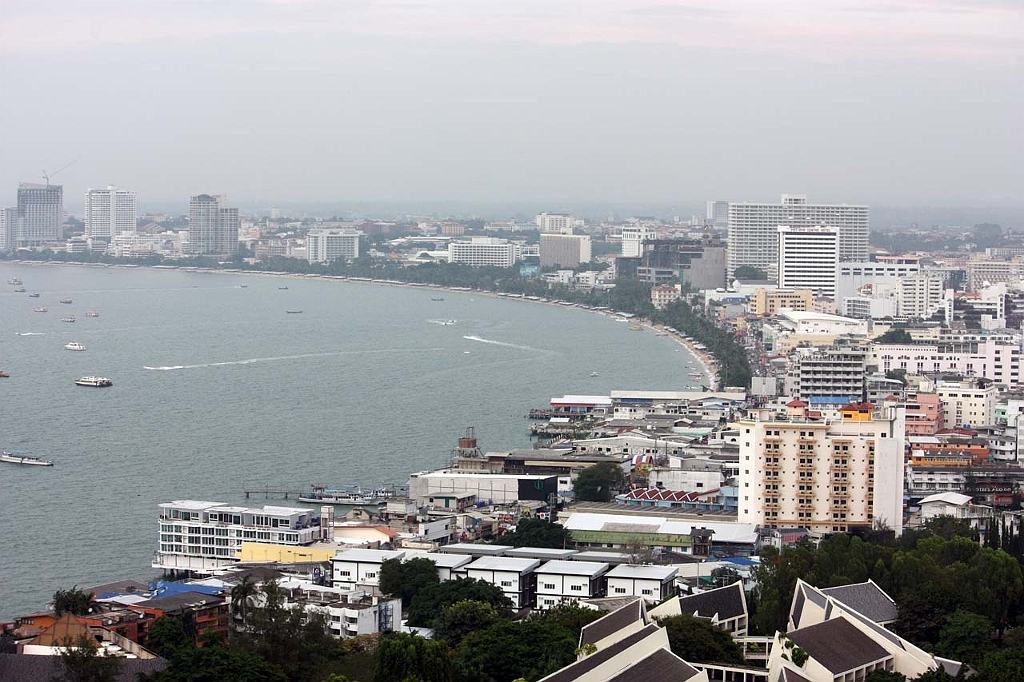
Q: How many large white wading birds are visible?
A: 0